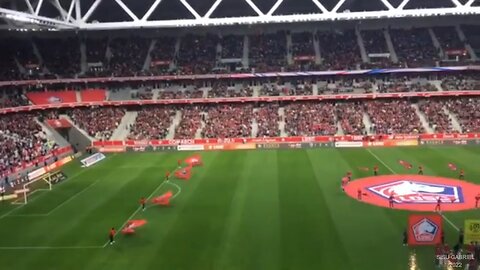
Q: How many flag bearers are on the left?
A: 4